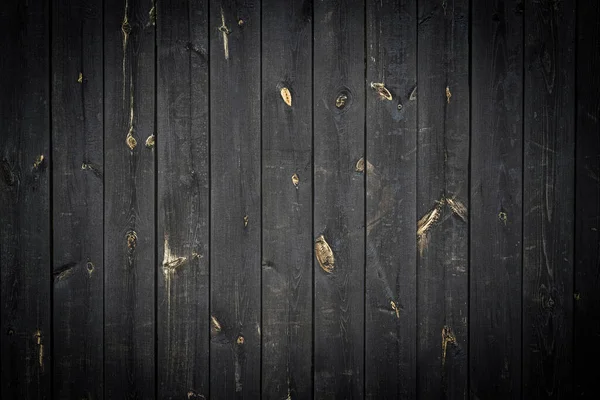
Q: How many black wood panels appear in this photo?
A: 12